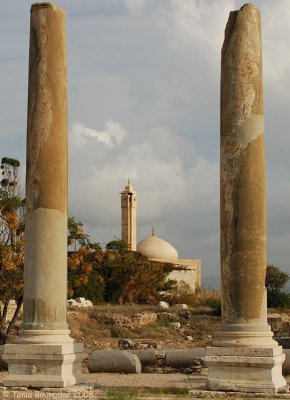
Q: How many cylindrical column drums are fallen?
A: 3